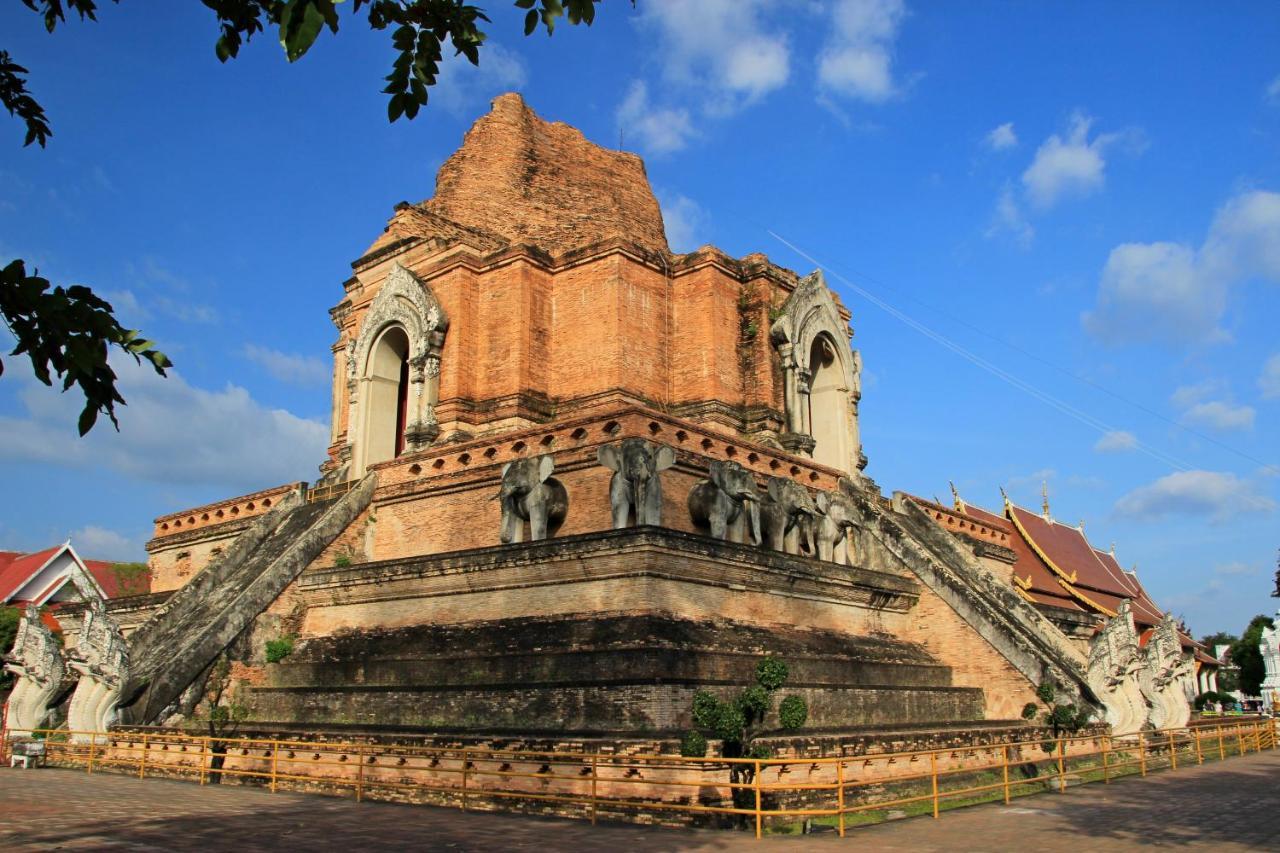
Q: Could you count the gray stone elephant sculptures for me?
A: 5